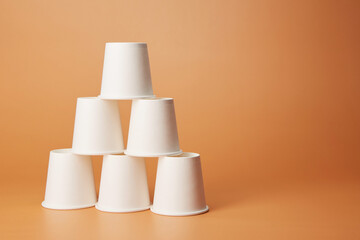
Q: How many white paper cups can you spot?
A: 6